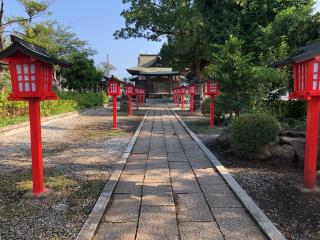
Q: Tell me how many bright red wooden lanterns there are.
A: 11